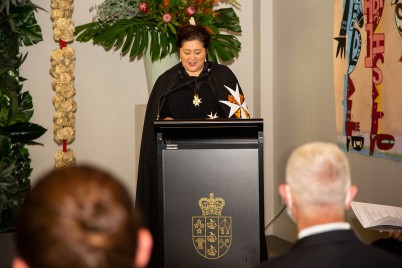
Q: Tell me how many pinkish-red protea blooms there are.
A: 3